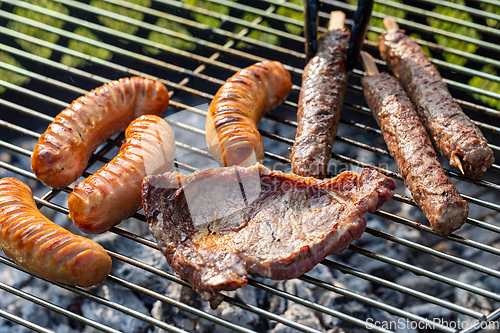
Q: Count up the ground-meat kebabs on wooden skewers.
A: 3